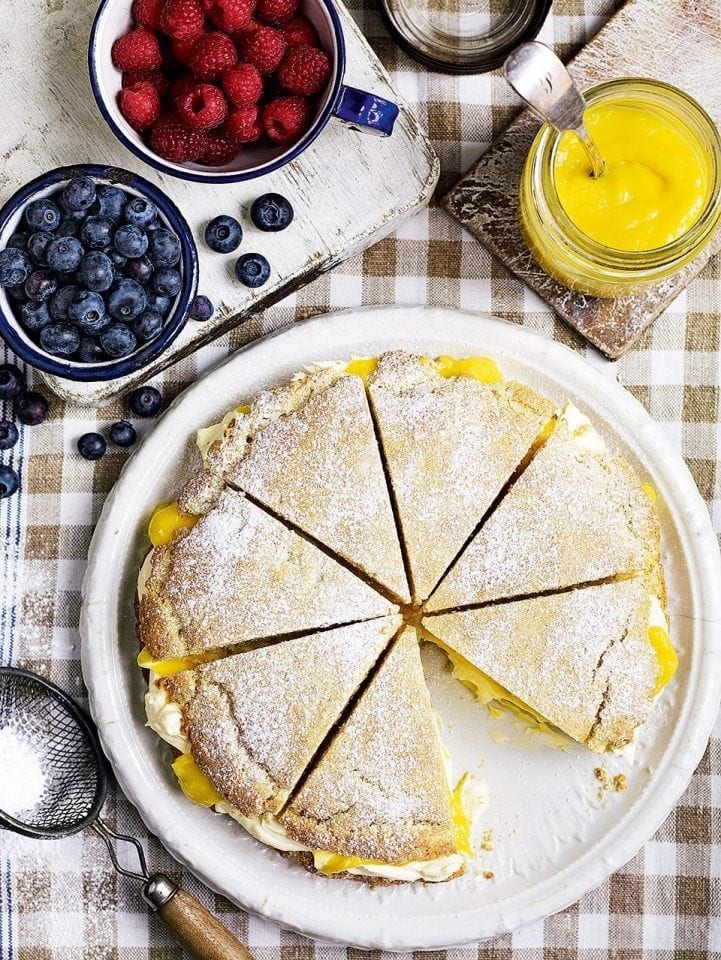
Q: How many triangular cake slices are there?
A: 7